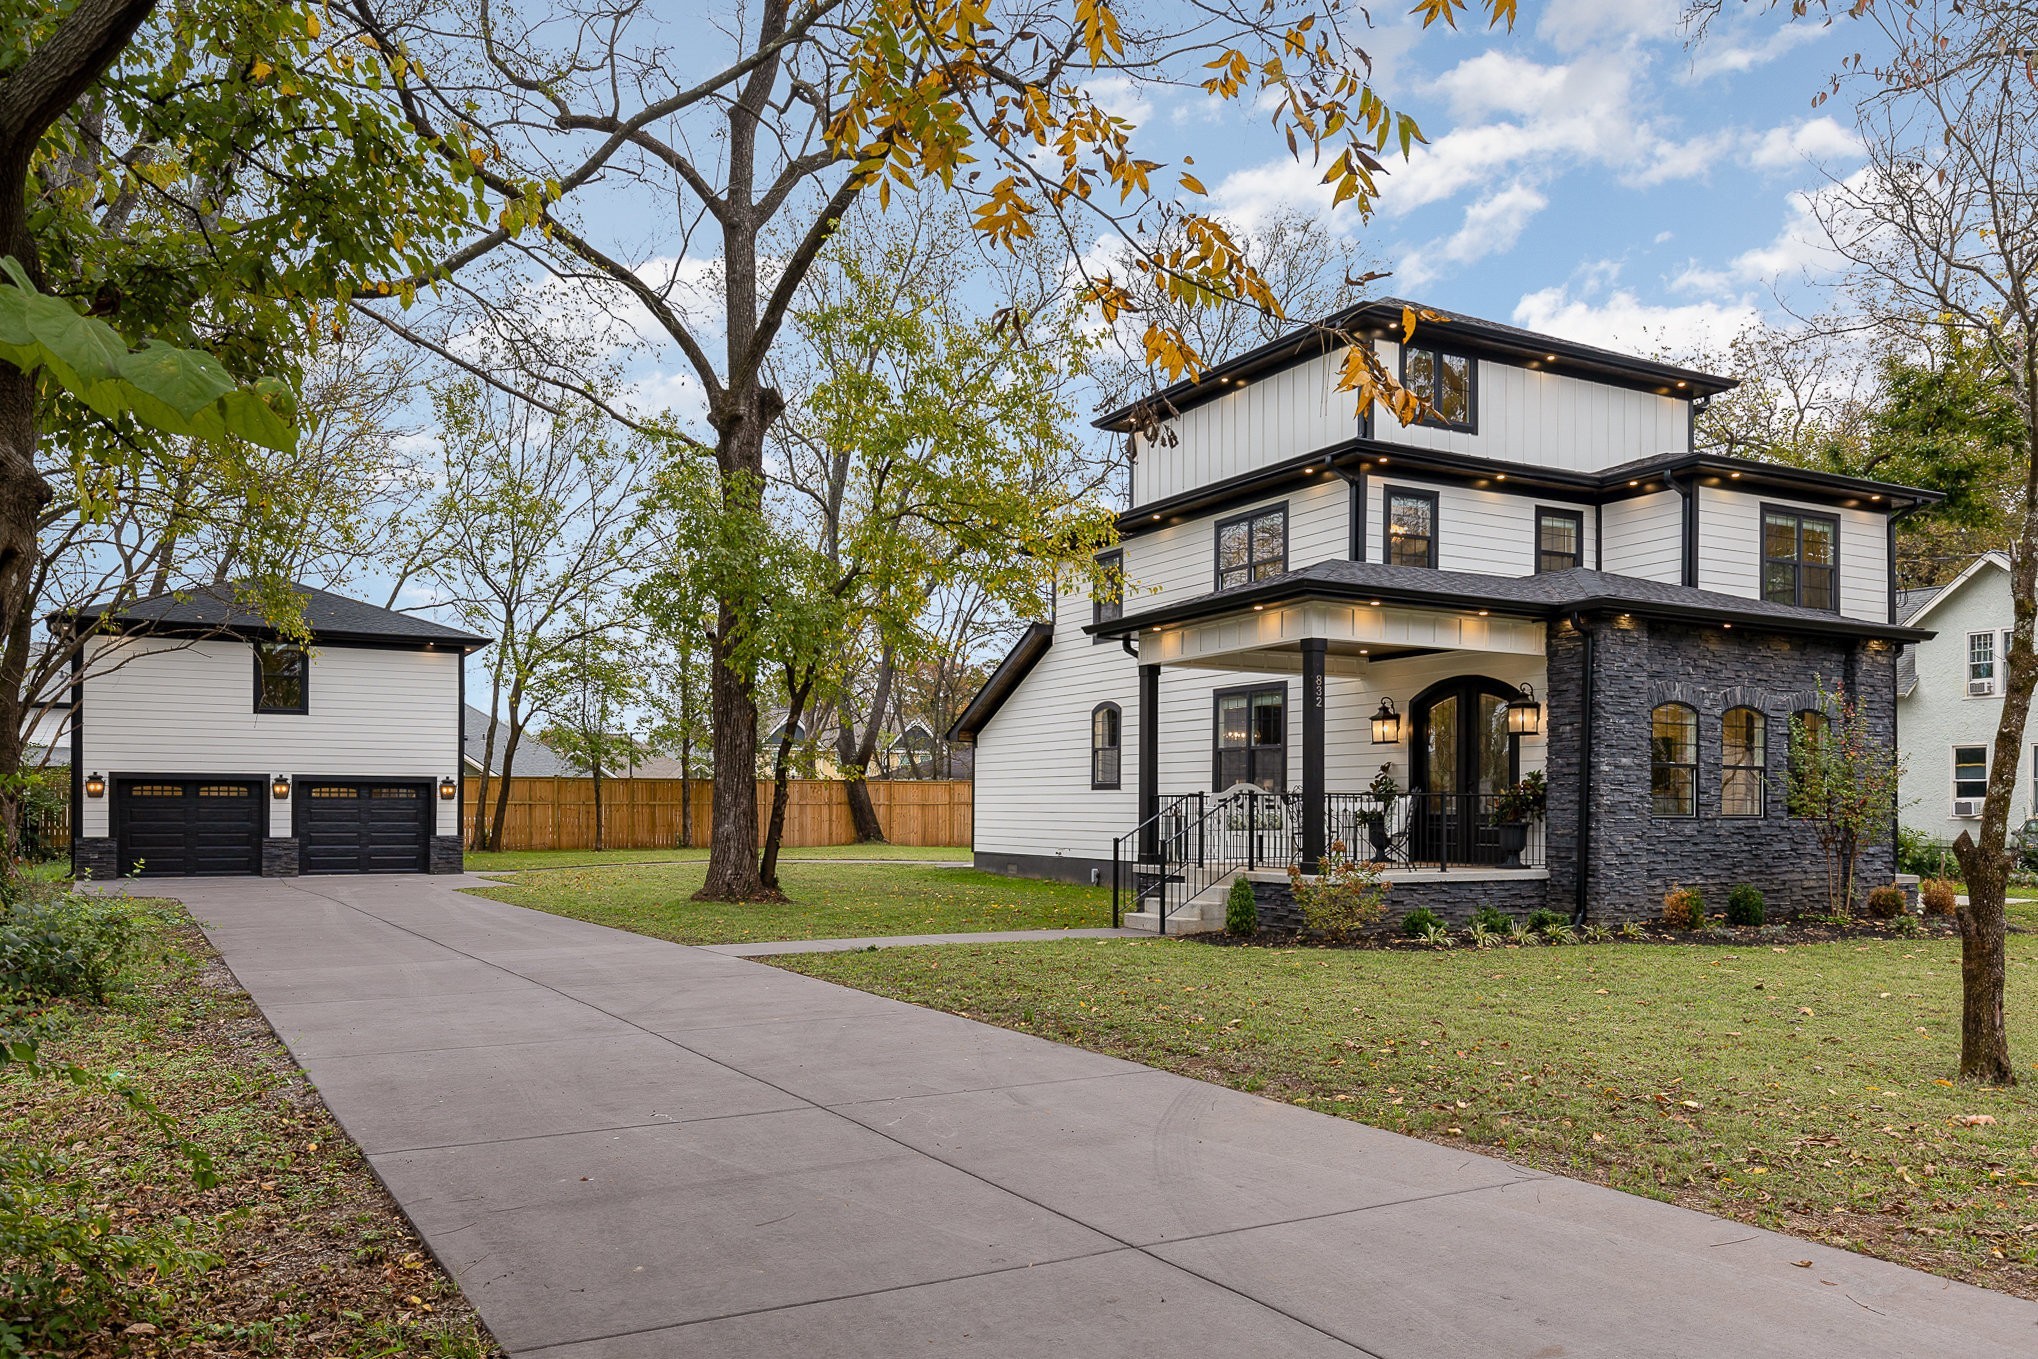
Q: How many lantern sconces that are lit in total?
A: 5